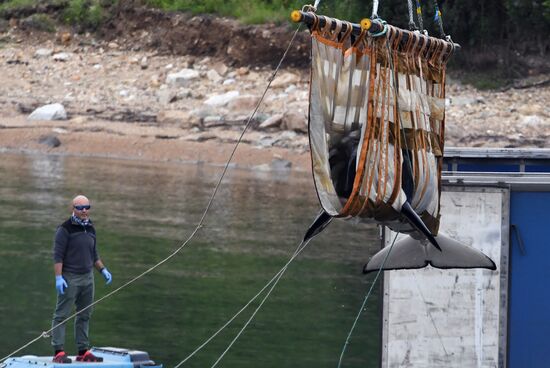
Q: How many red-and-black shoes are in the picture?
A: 2